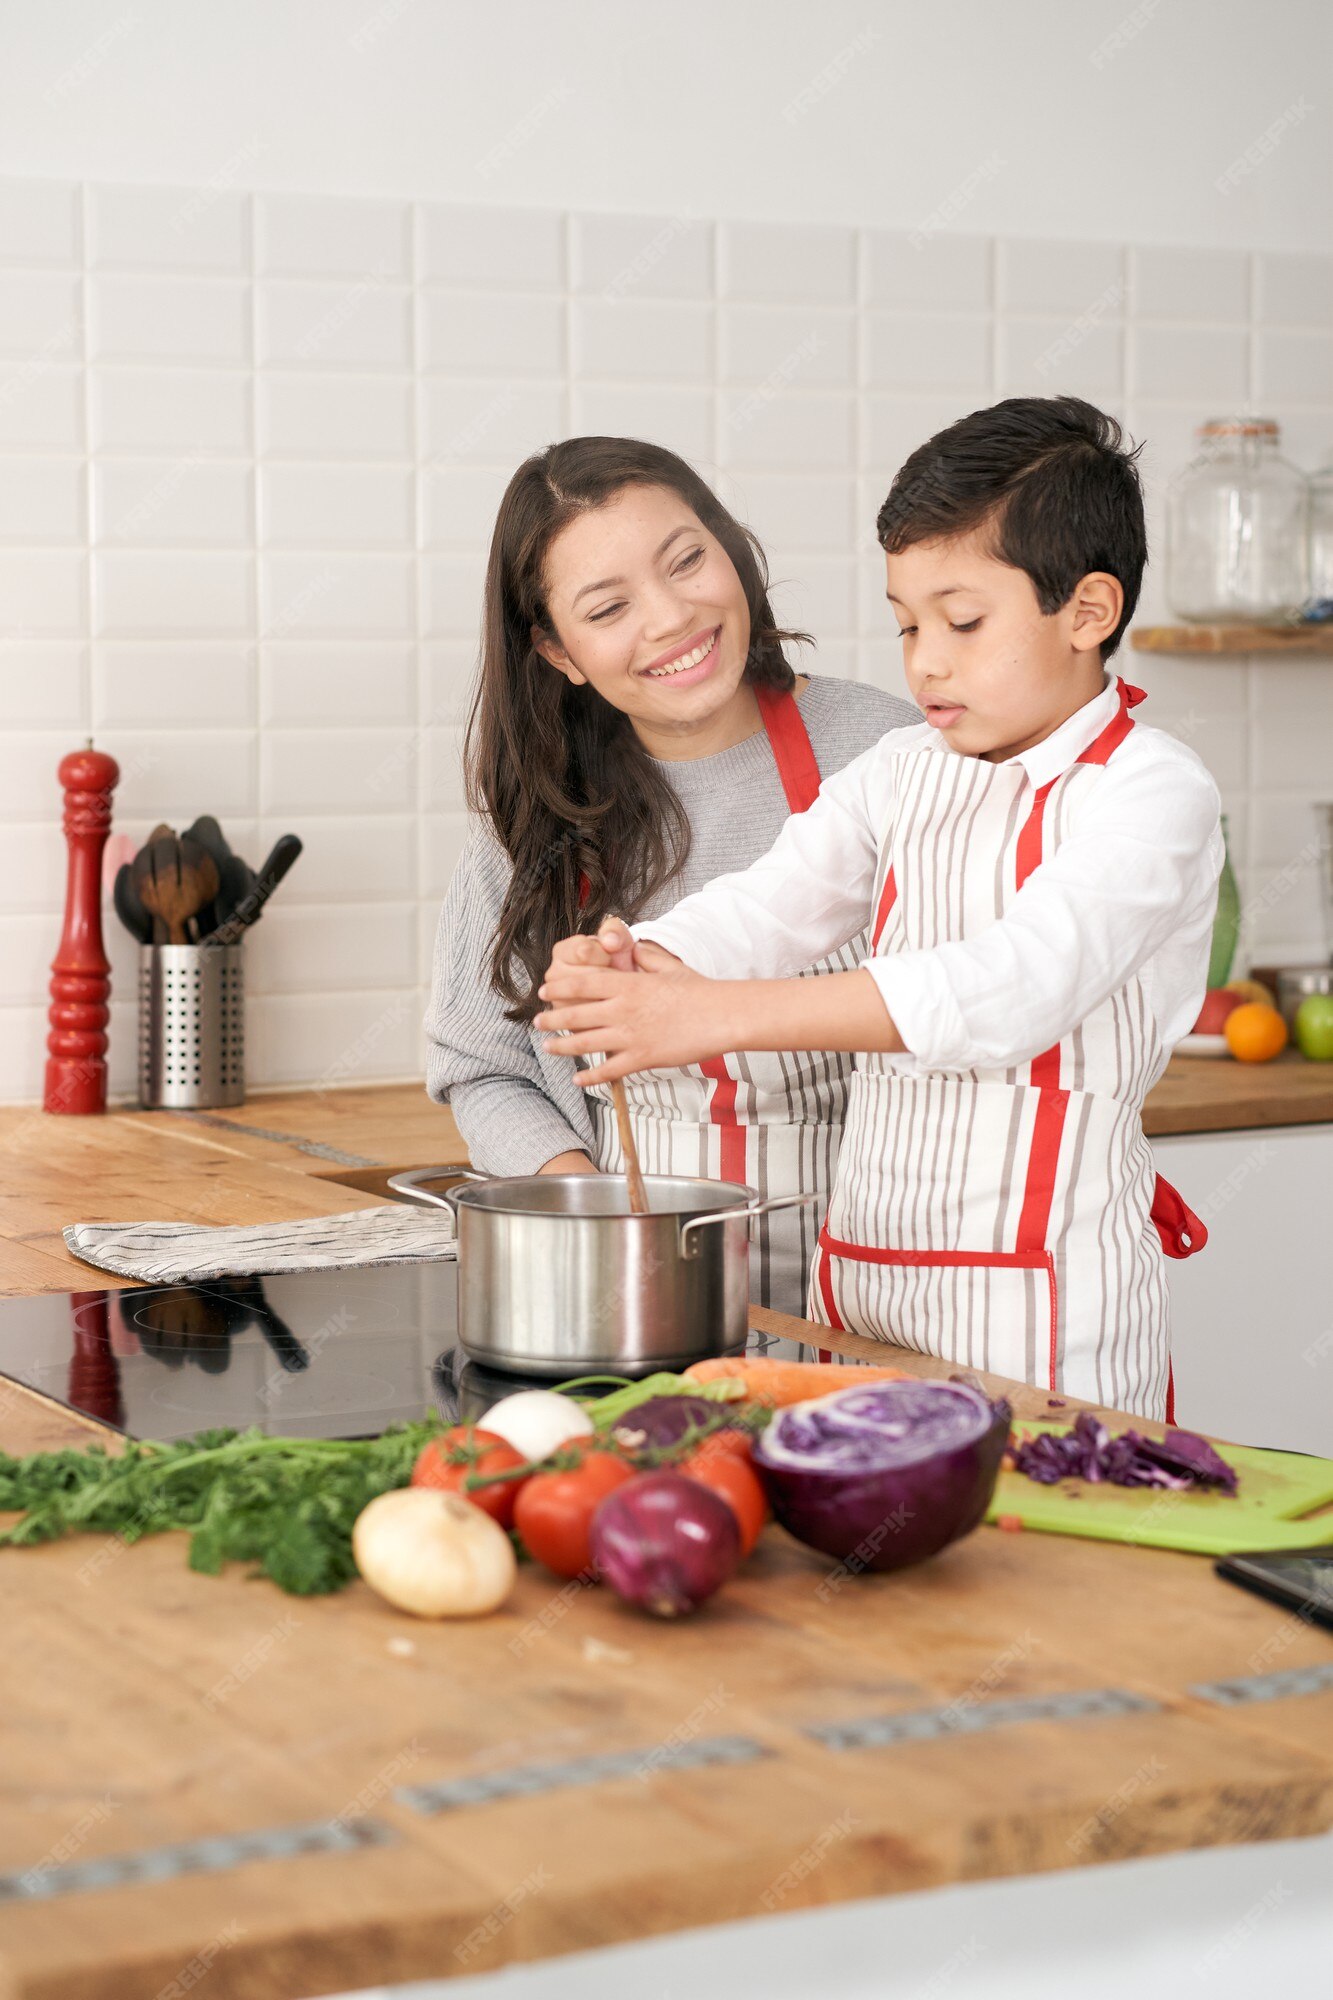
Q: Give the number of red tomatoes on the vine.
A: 5